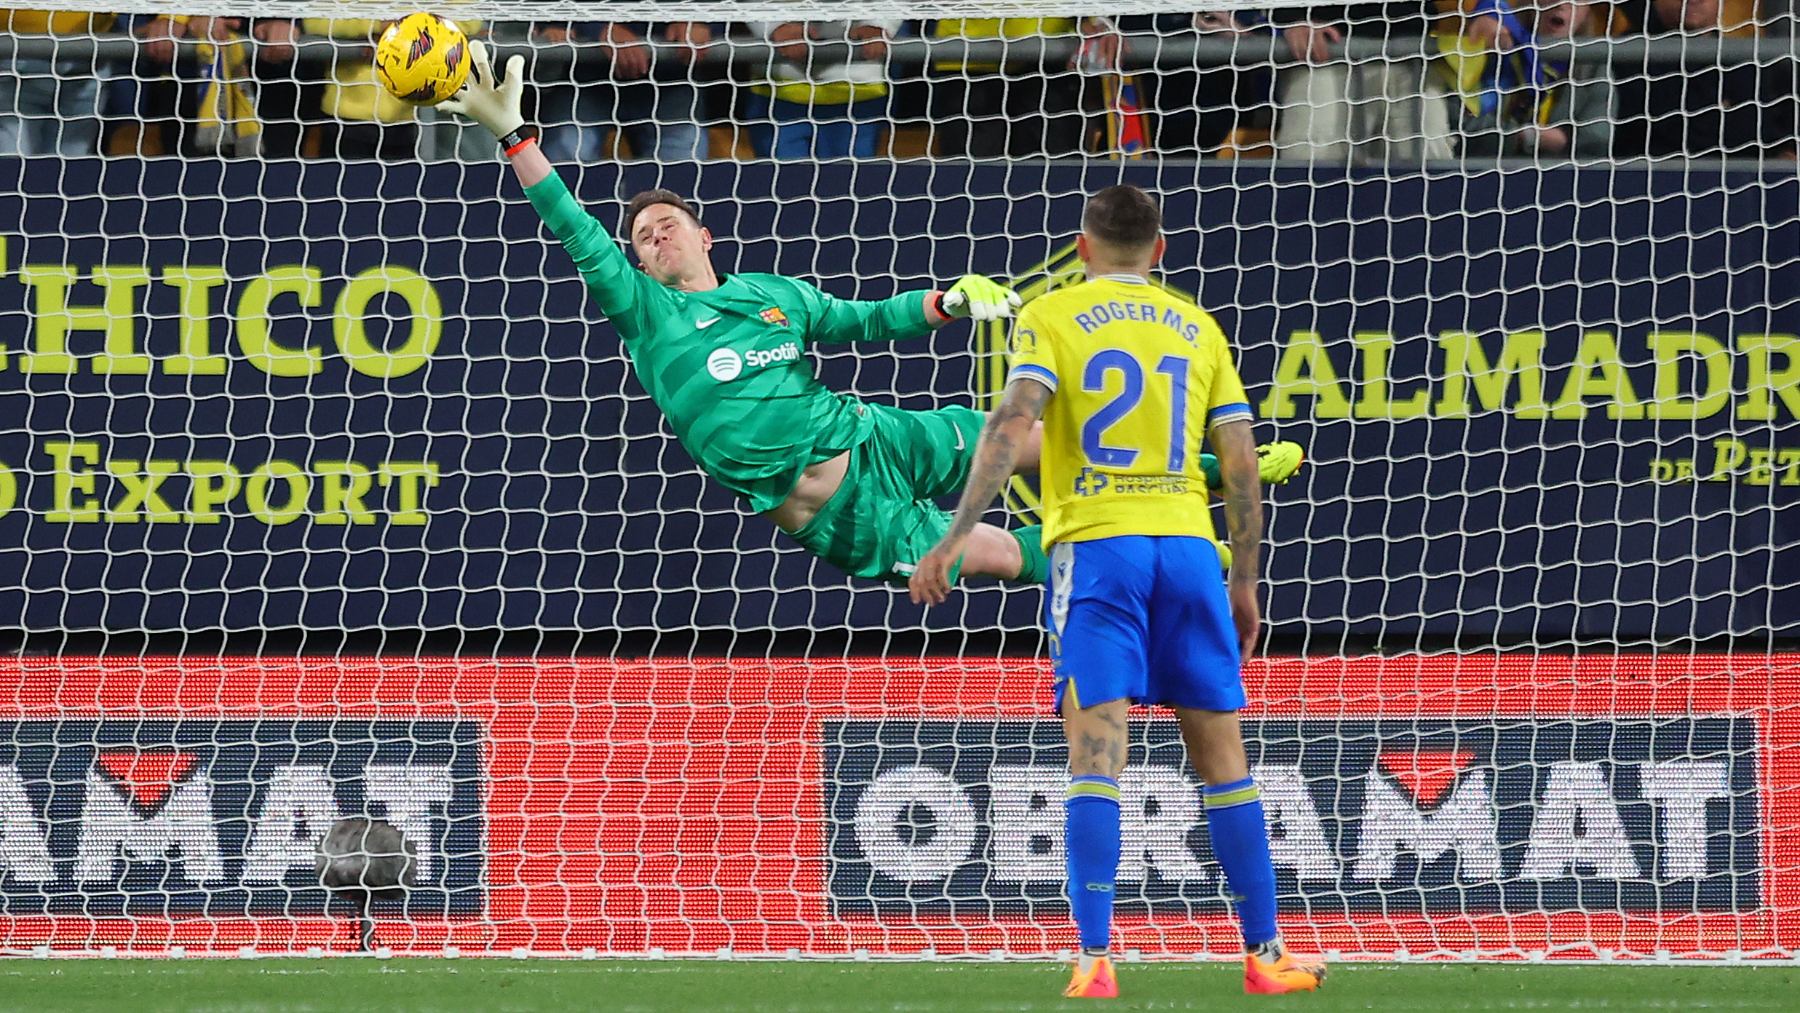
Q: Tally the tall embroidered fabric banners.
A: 0